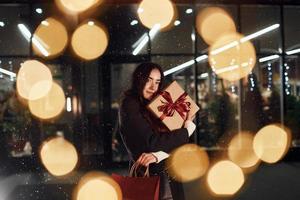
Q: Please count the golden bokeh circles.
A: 14